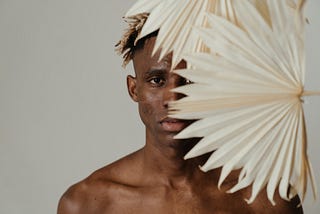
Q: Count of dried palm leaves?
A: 2